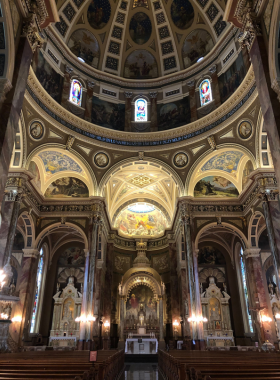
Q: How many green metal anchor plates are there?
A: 0